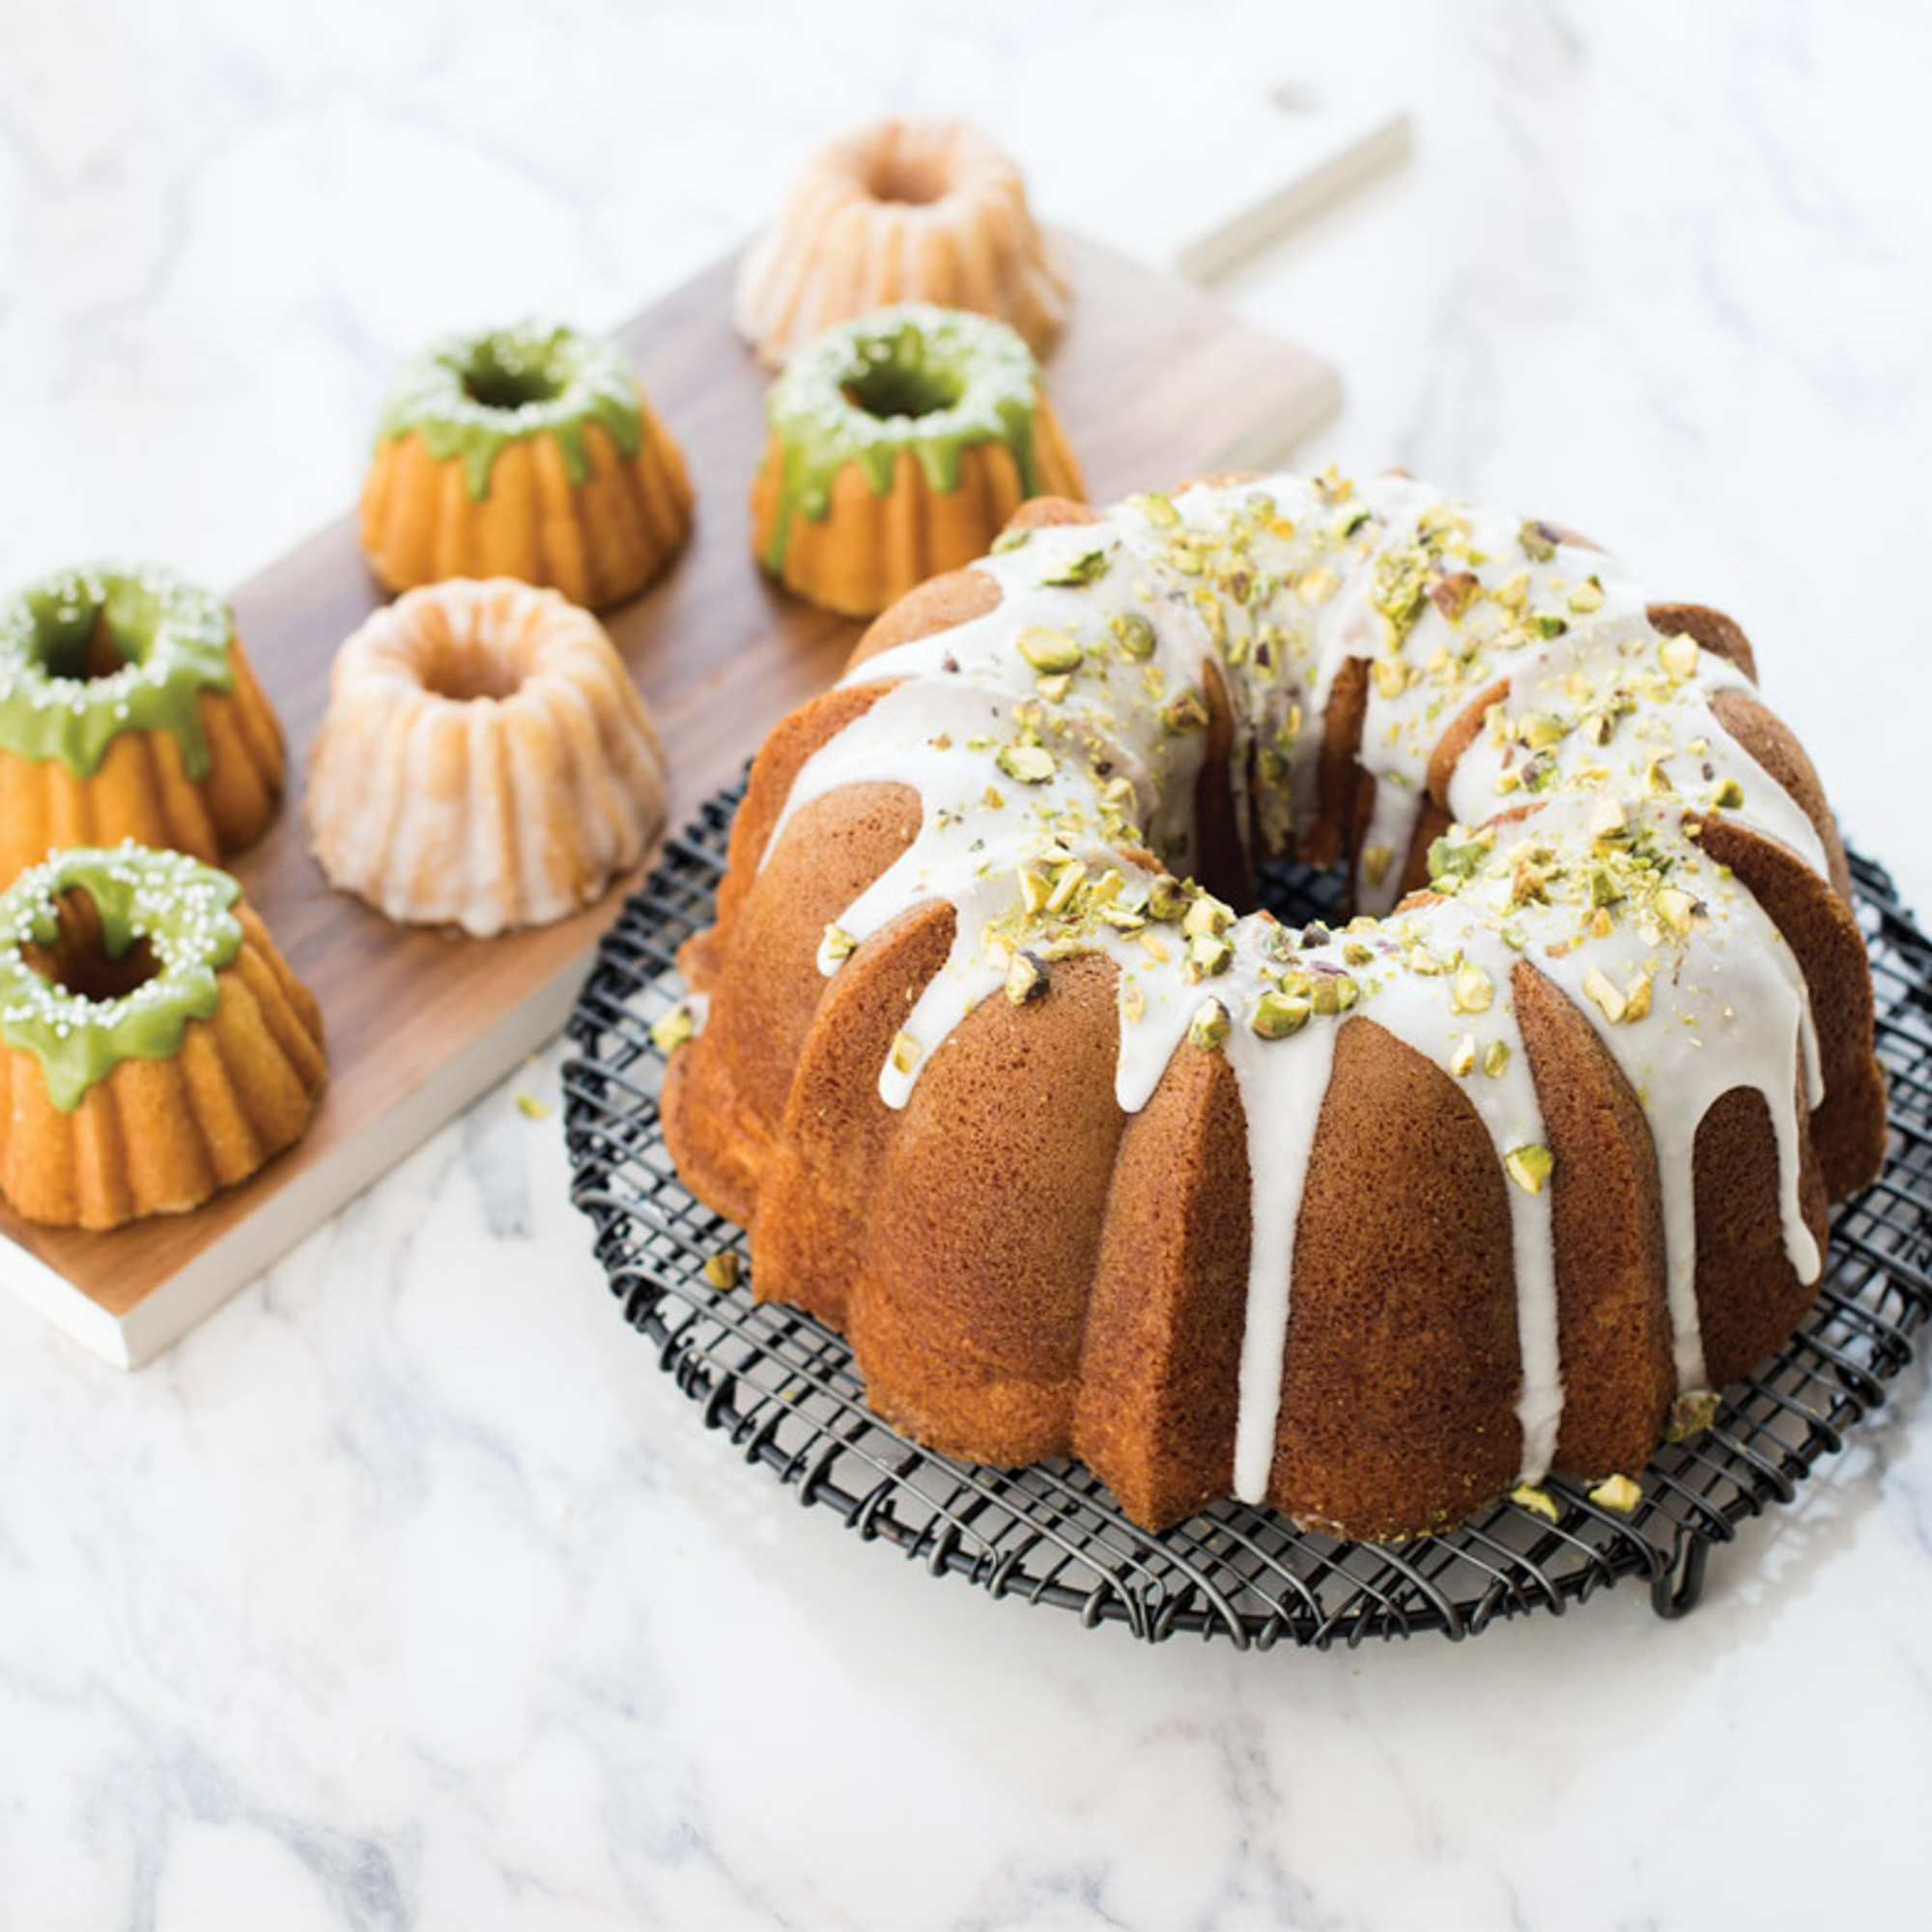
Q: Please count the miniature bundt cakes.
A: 6